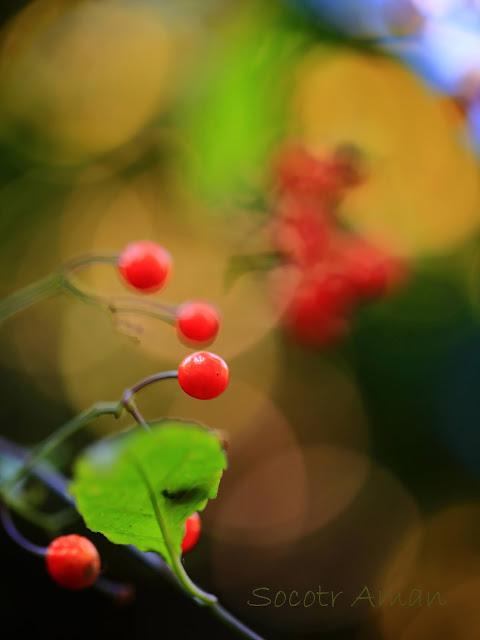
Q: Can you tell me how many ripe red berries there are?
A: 5